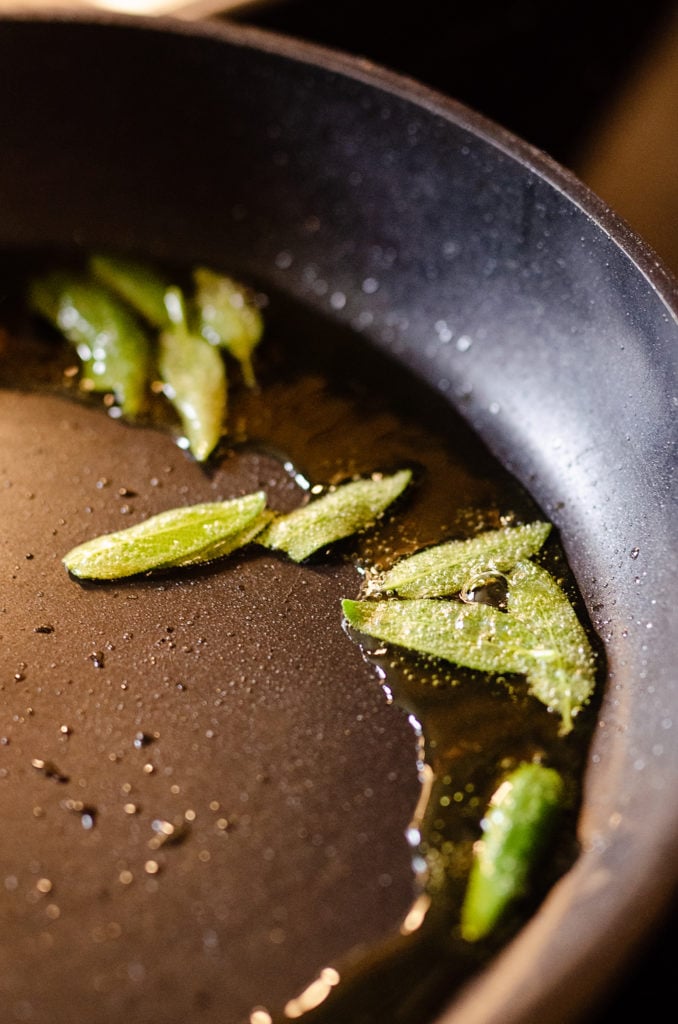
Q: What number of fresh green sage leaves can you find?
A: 10